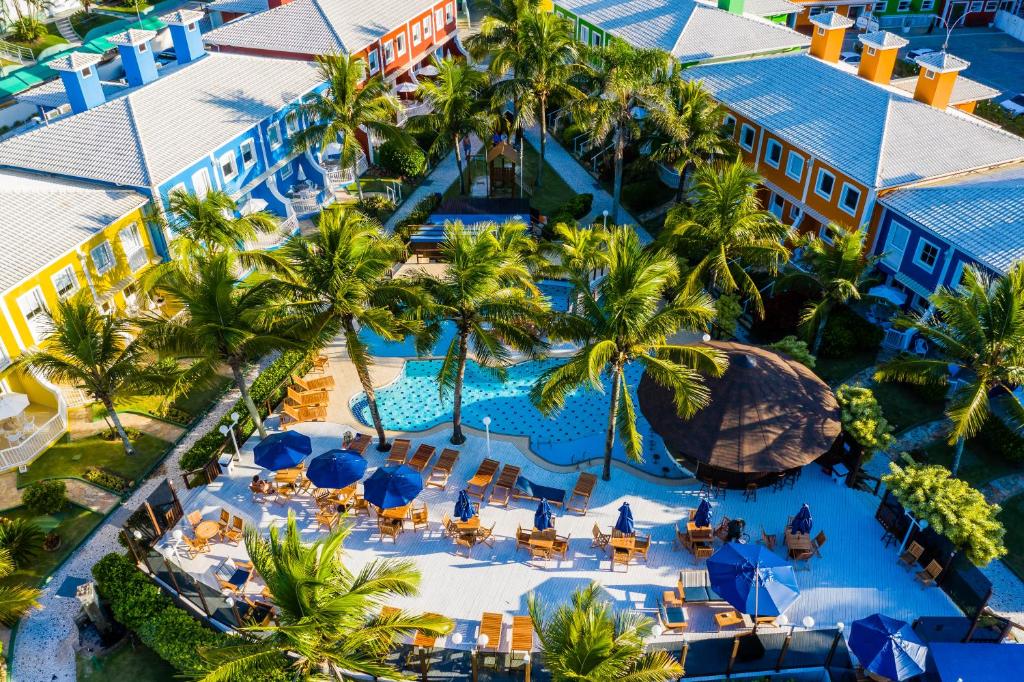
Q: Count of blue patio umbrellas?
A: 10